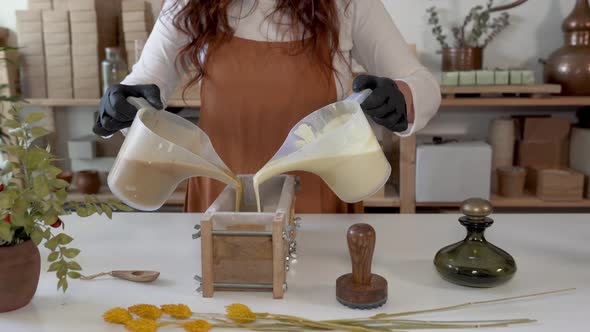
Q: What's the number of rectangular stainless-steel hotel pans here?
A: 0